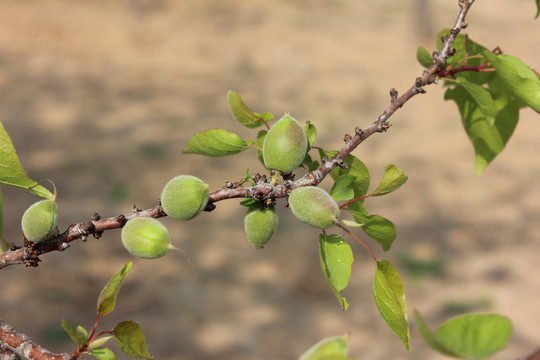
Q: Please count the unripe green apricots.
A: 6